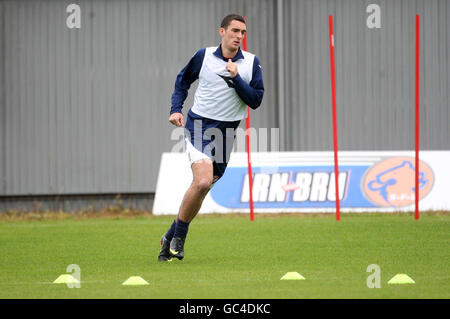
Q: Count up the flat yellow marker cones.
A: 4